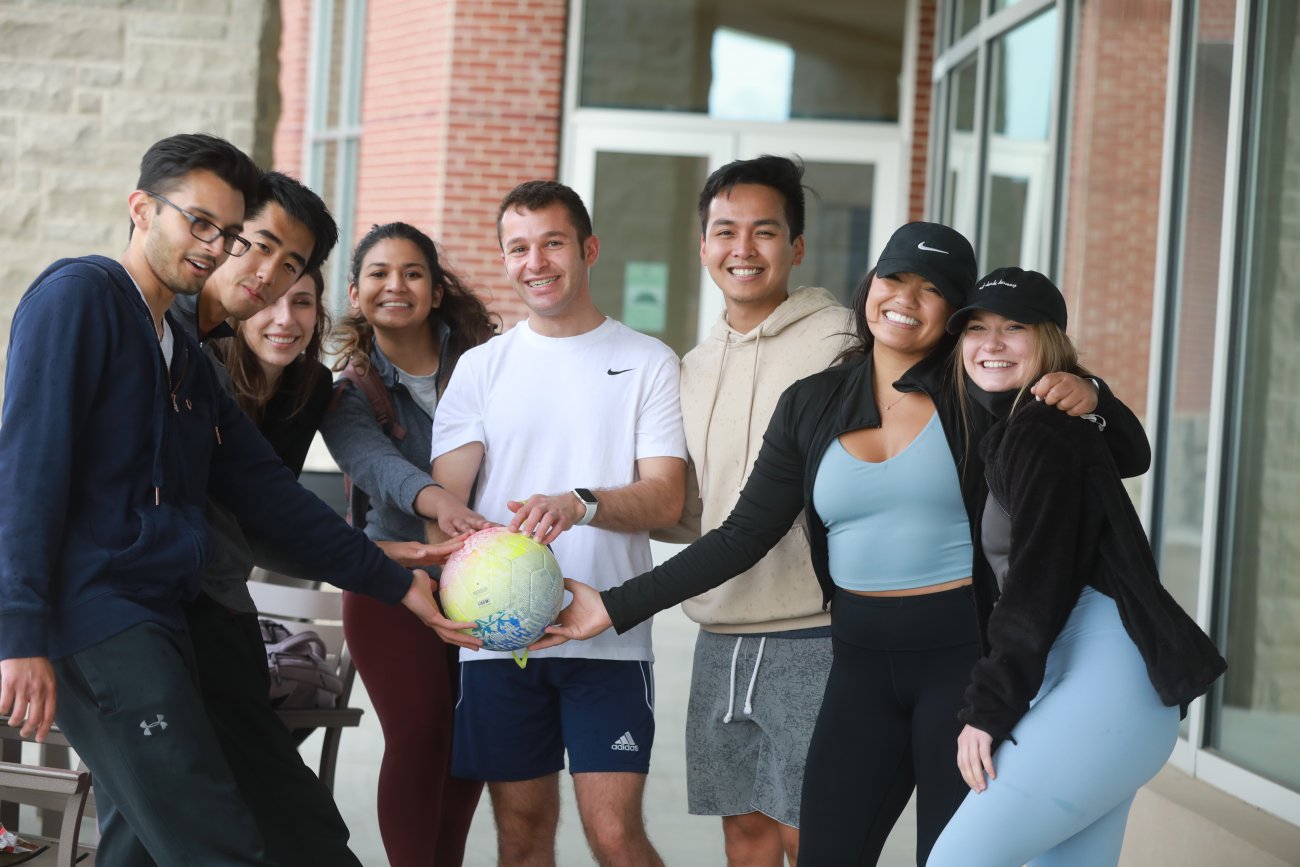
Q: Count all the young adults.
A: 8